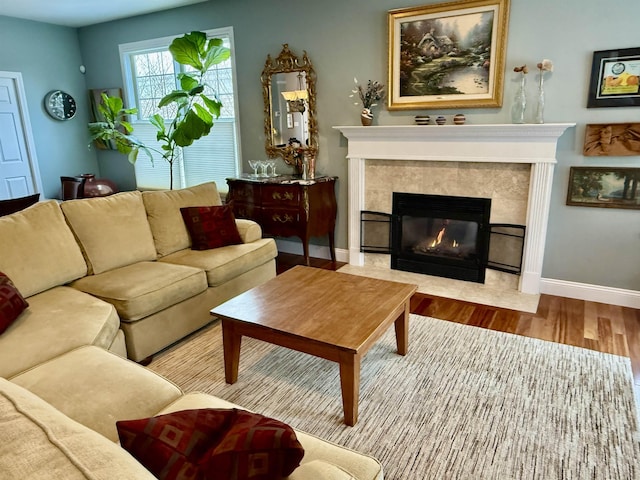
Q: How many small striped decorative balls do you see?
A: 3